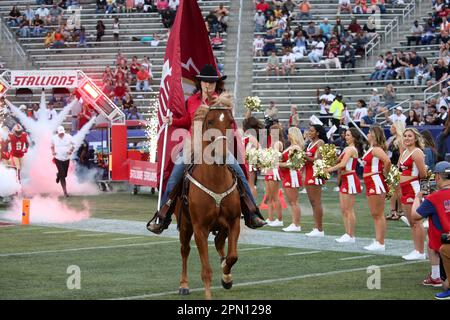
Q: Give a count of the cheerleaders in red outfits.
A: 7